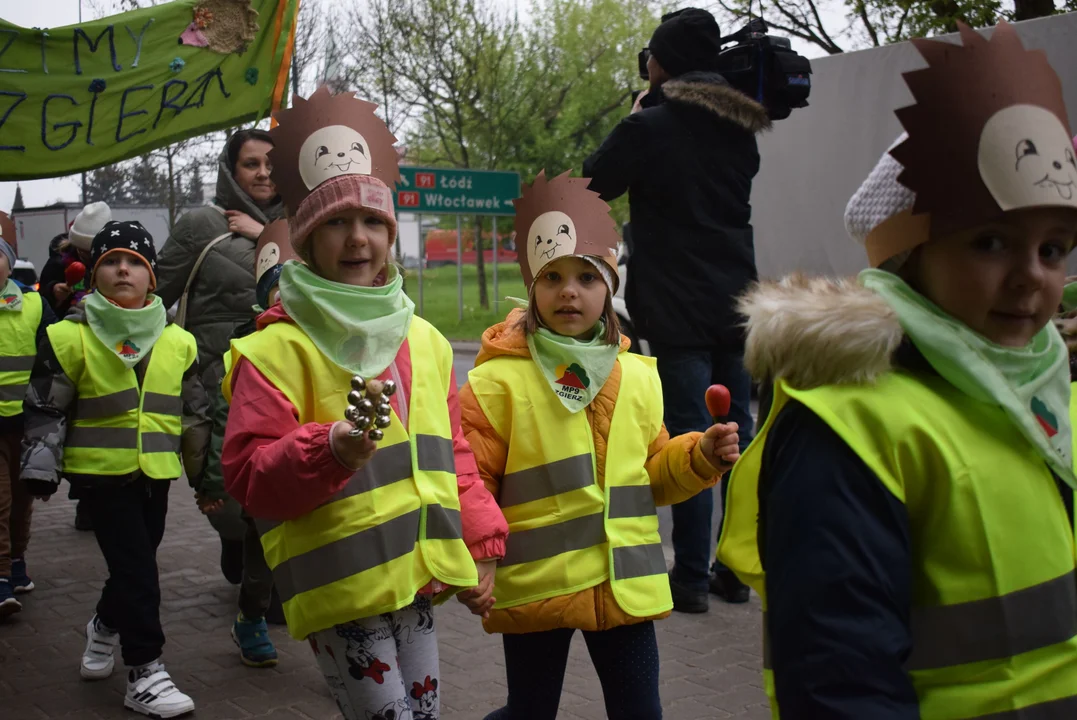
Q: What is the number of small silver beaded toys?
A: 1